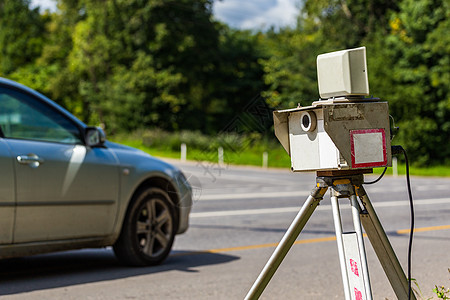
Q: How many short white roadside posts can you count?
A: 4